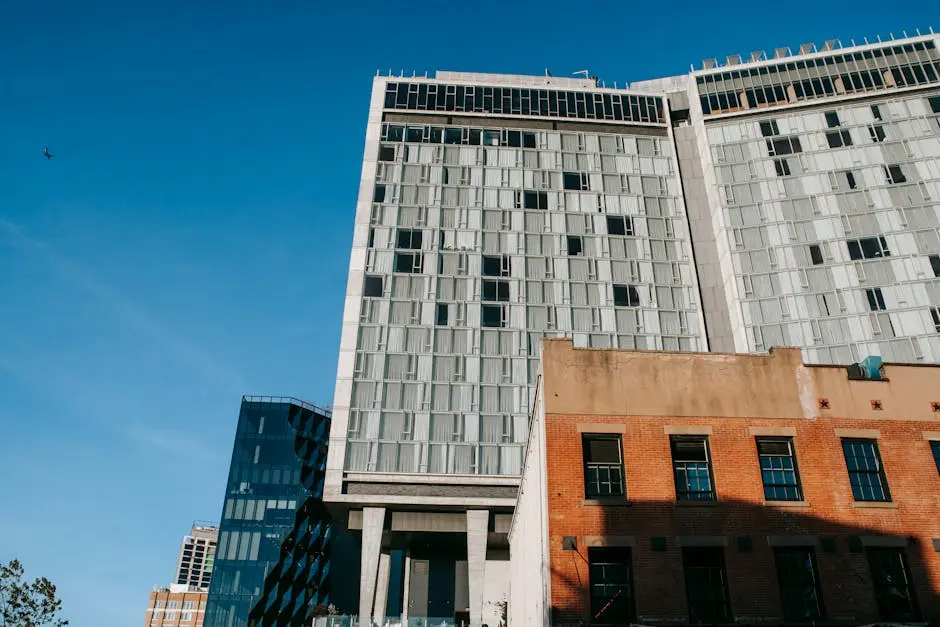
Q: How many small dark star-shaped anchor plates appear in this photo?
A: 3